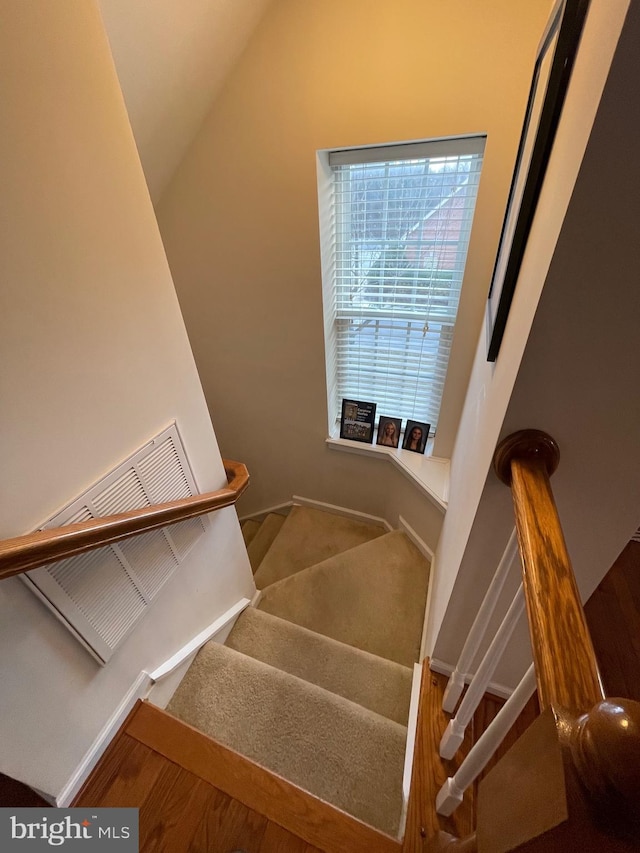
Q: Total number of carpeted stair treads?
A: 6